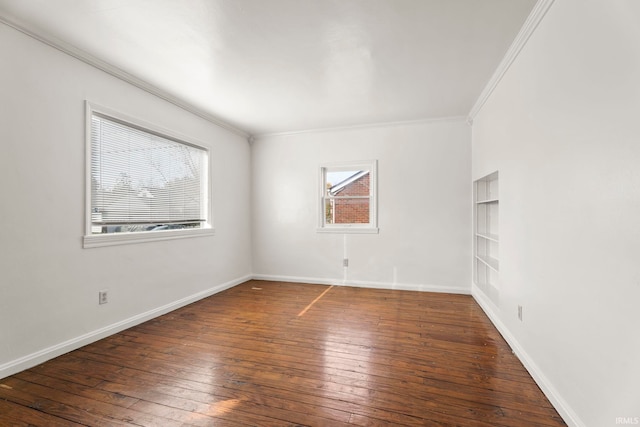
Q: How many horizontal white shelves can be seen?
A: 3